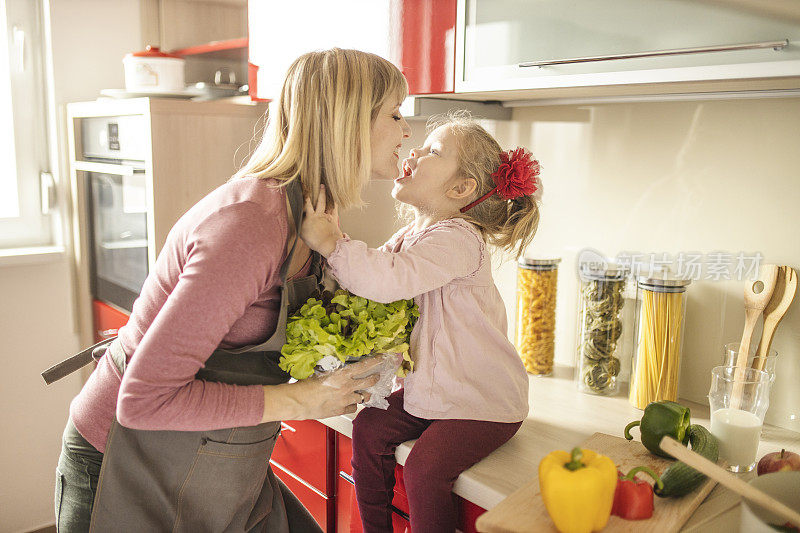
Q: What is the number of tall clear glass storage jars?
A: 3